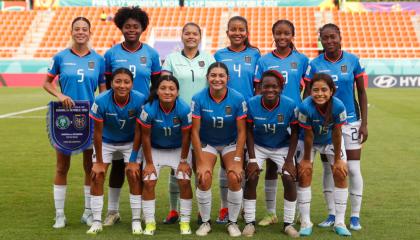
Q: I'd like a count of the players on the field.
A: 11